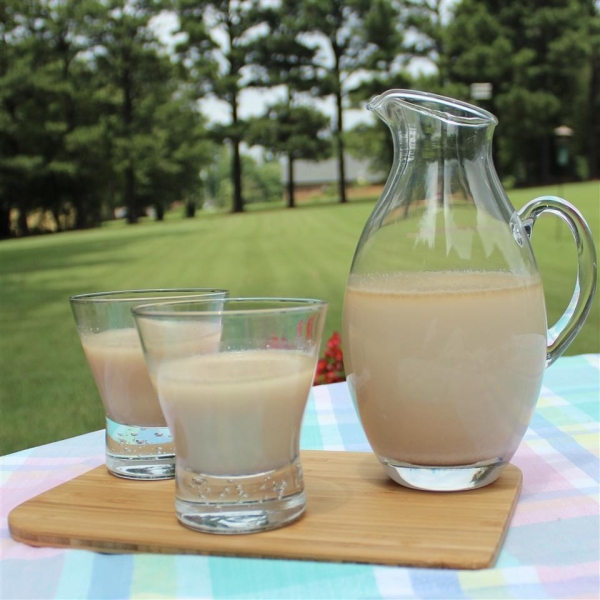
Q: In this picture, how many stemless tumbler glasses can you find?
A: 2